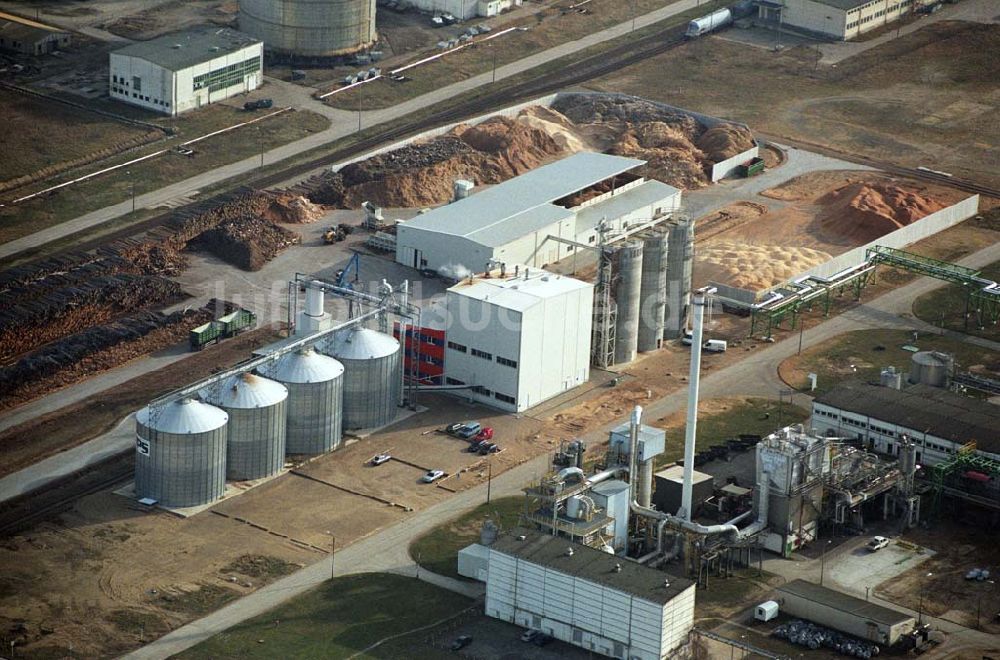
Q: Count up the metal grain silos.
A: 4